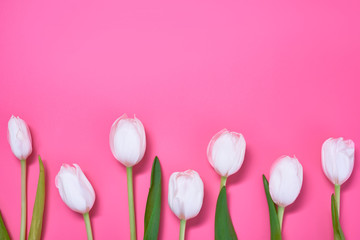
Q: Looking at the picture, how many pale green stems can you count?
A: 7